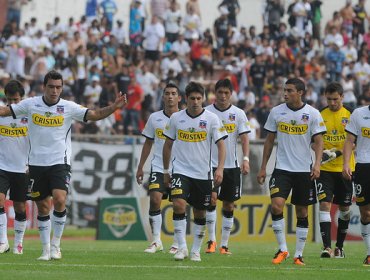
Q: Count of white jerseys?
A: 7